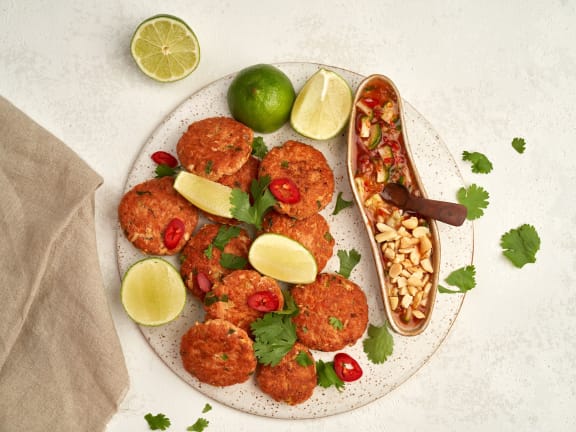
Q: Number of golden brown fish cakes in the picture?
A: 10